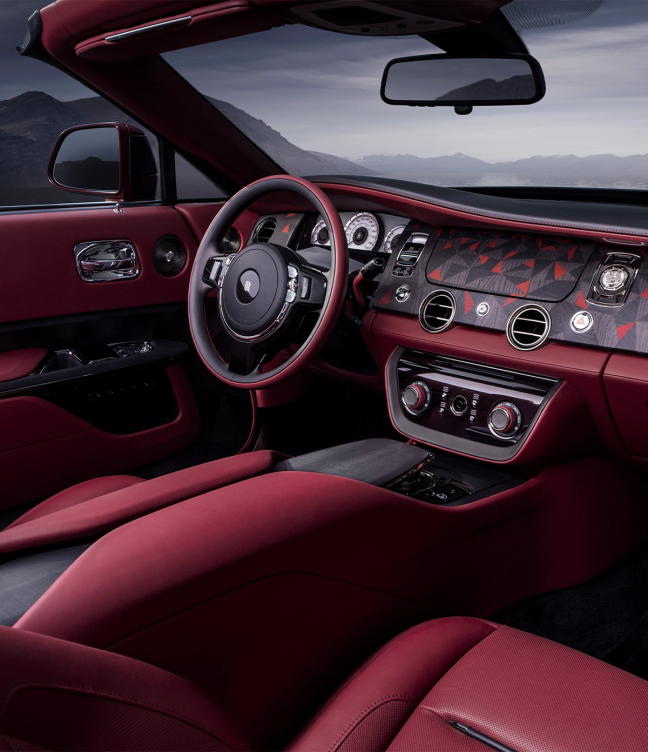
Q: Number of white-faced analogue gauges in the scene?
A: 3